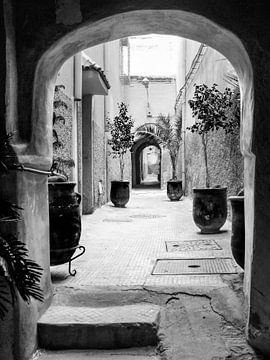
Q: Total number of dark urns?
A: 5